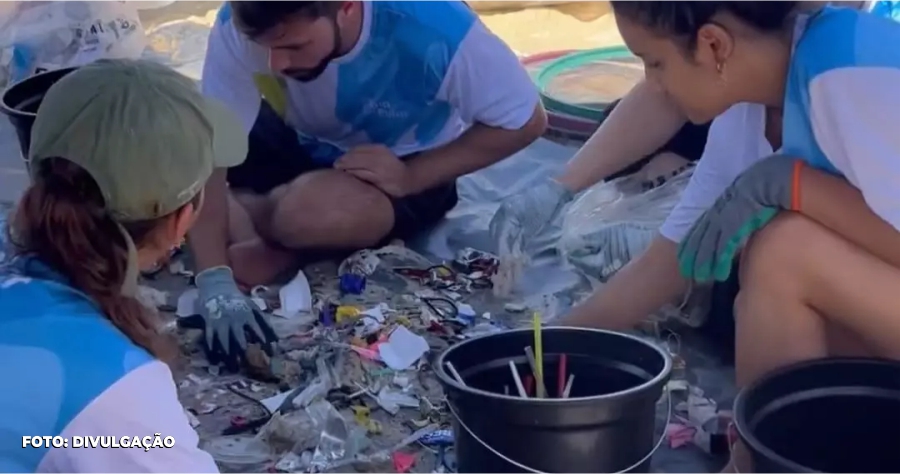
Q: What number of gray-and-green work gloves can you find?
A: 1